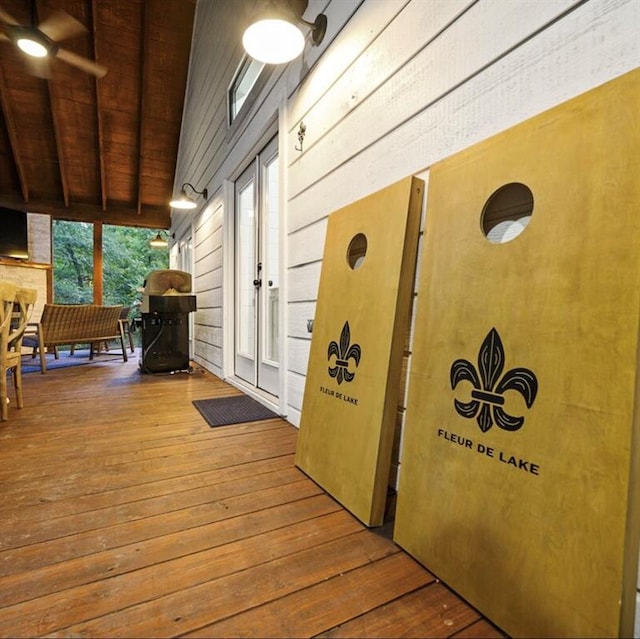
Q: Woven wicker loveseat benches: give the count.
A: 1